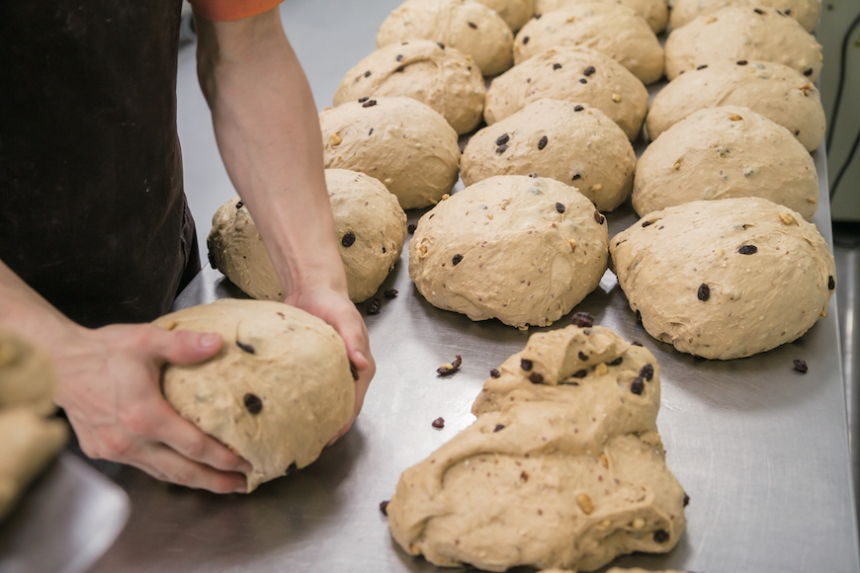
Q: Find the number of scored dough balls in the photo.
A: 0